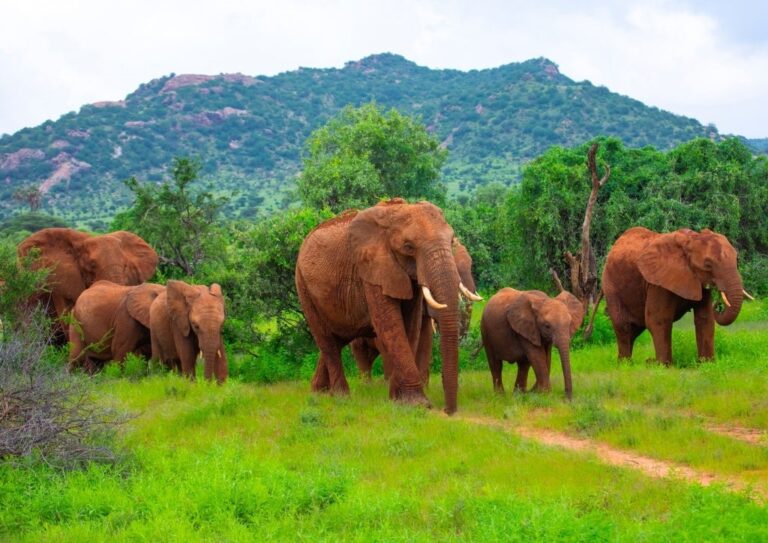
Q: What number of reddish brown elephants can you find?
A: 7